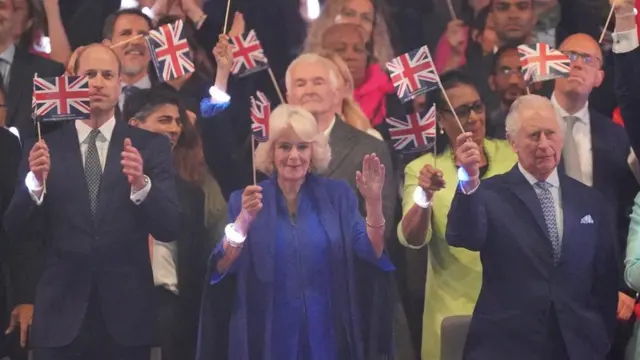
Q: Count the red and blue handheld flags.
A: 7